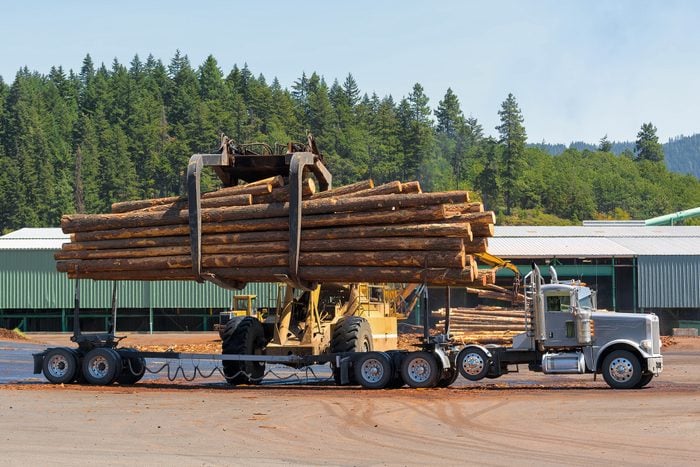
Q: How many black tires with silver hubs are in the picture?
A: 6